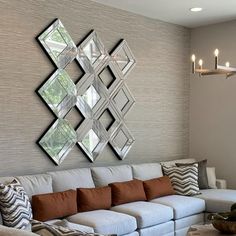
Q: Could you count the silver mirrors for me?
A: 9